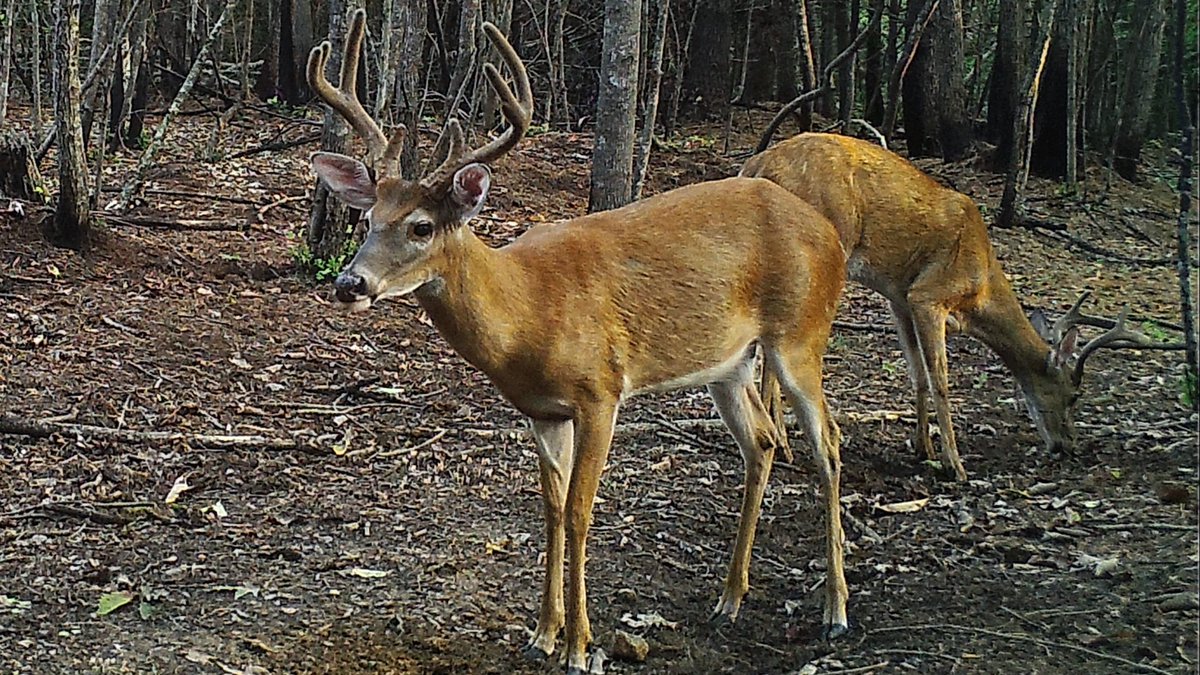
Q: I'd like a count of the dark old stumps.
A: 1